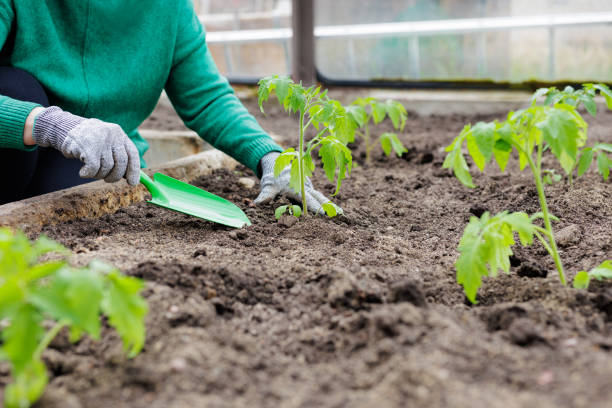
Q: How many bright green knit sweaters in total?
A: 1